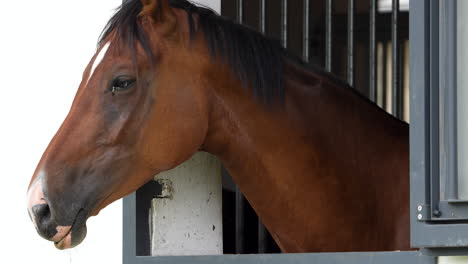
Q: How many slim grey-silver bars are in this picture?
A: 8